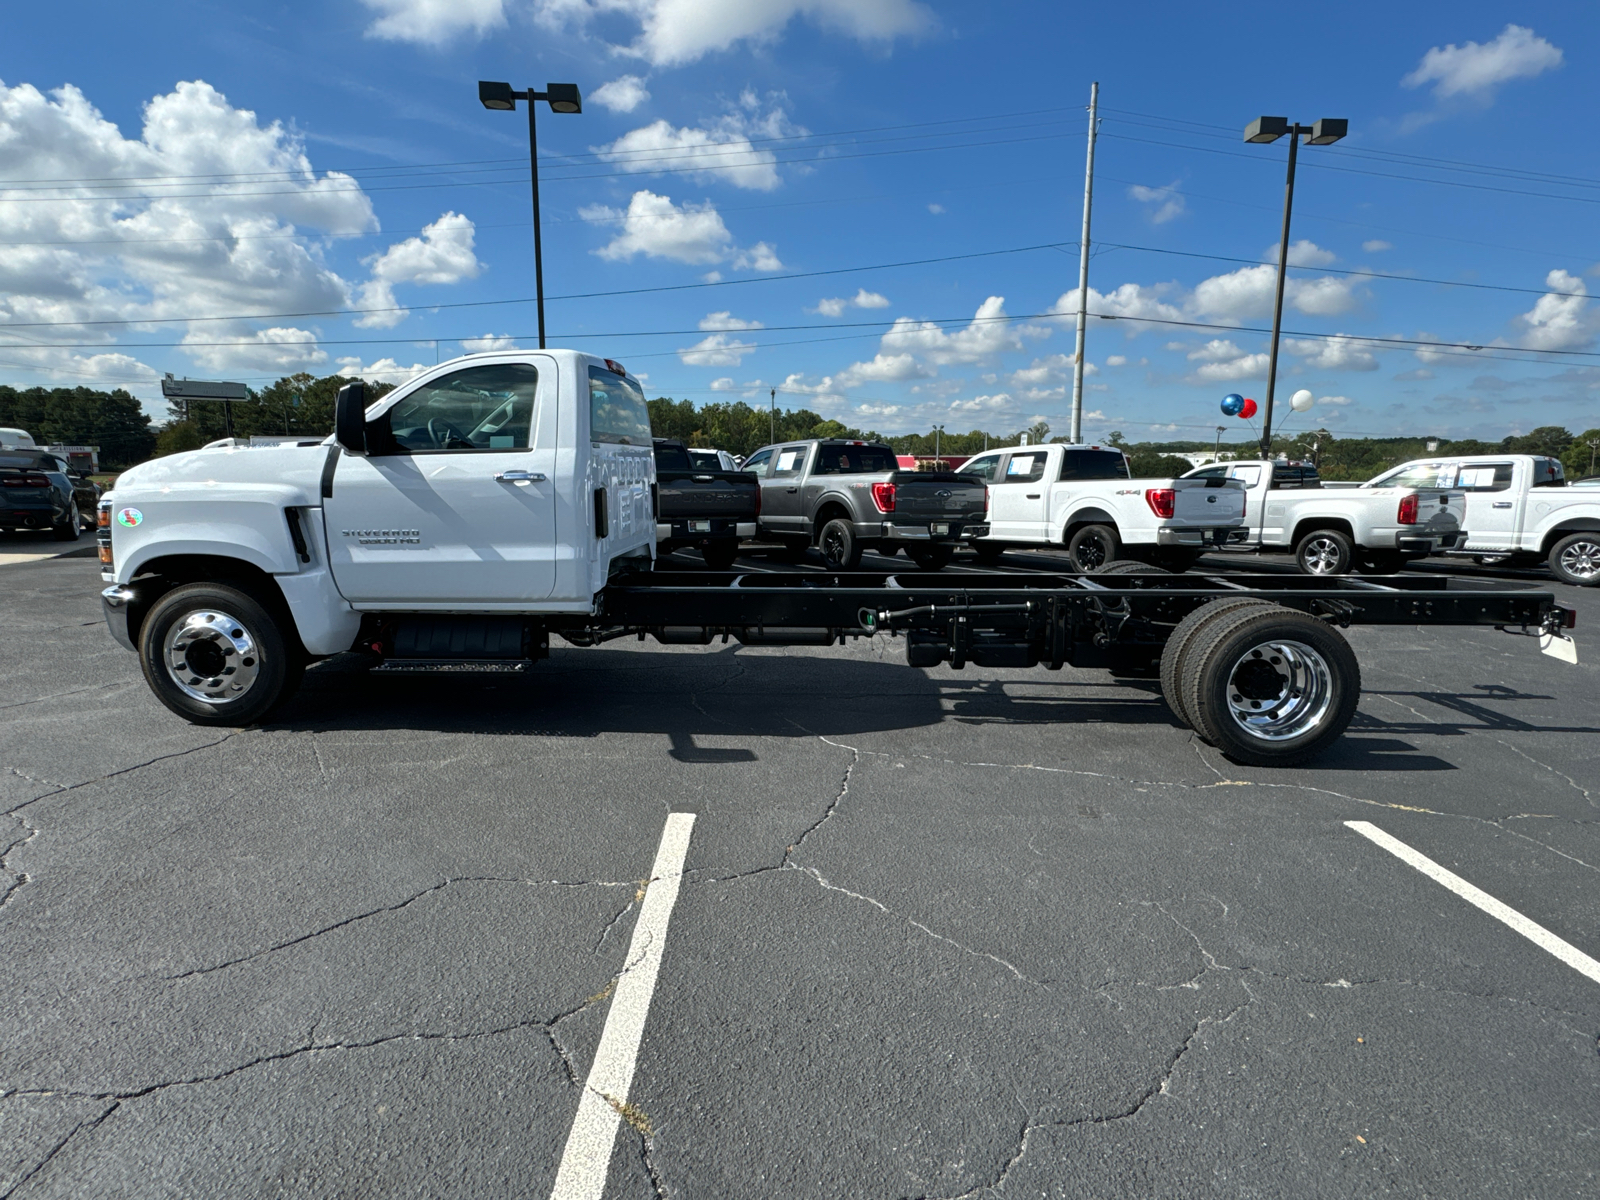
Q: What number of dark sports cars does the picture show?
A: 1